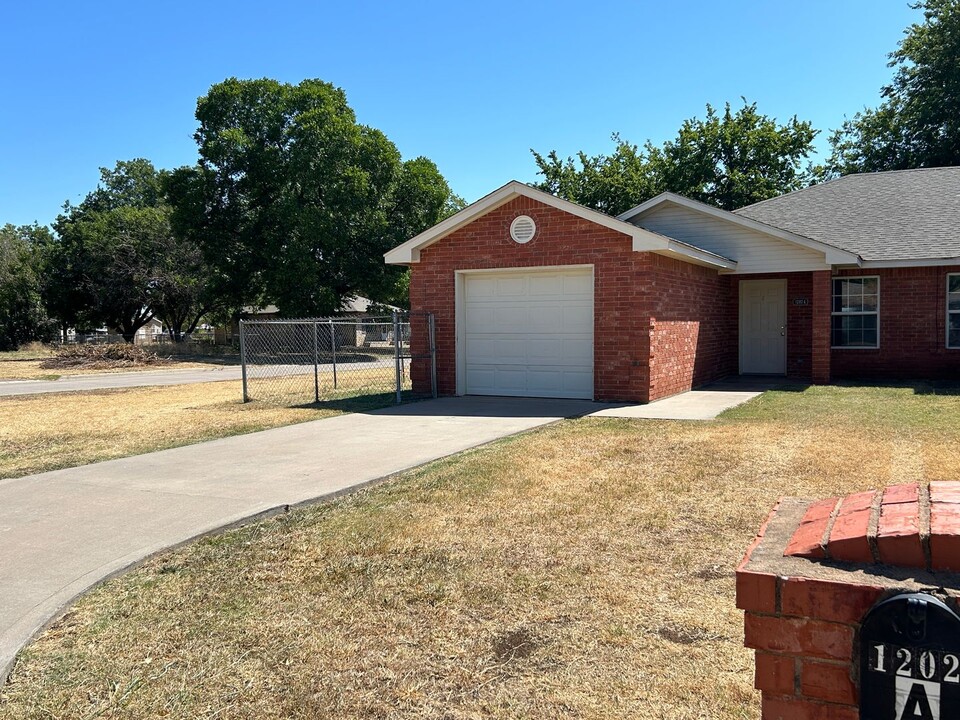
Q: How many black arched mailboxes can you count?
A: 1